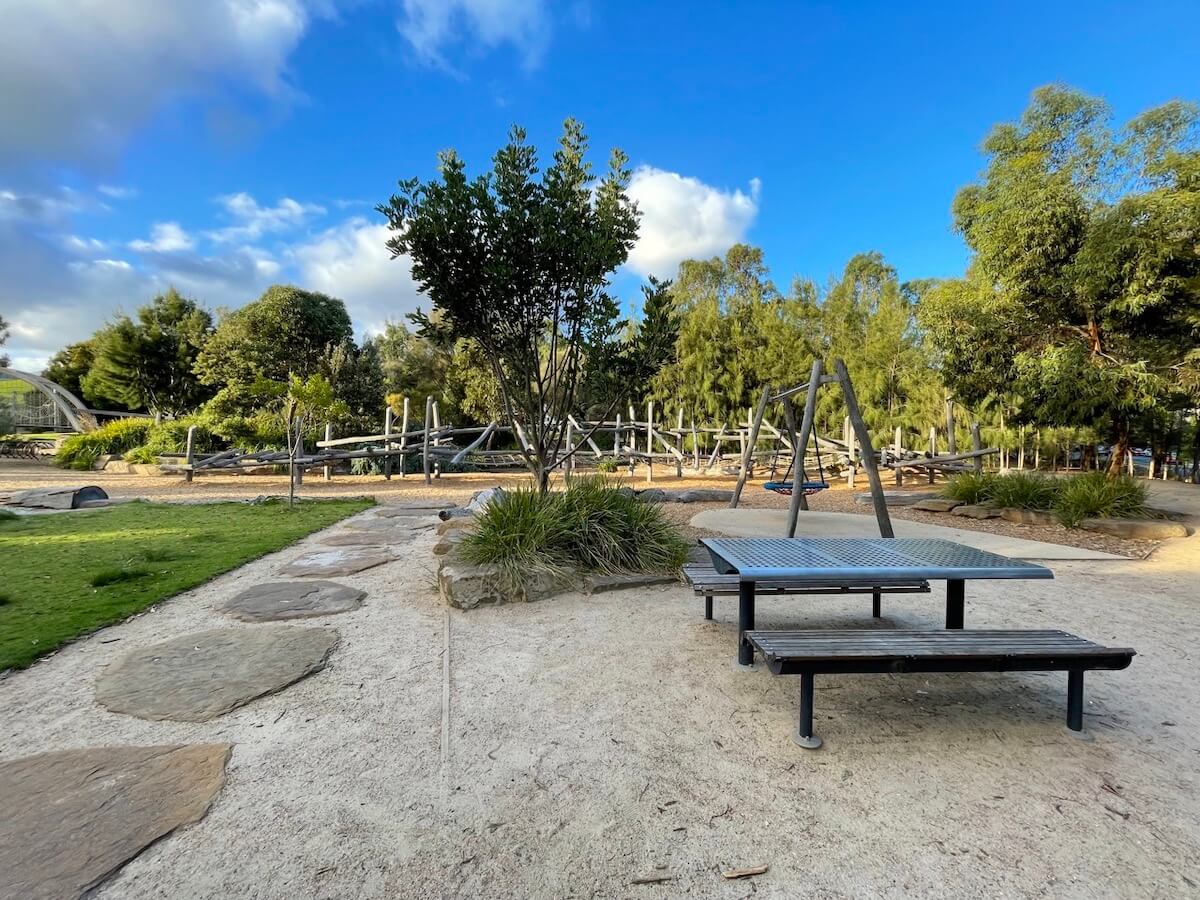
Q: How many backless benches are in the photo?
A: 2